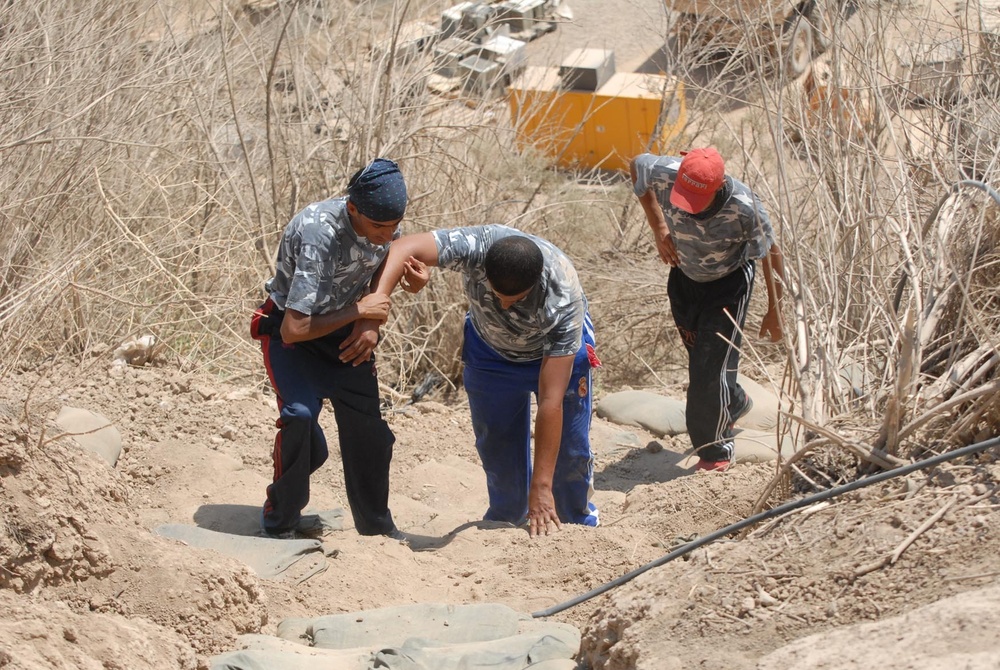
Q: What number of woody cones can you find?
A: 0